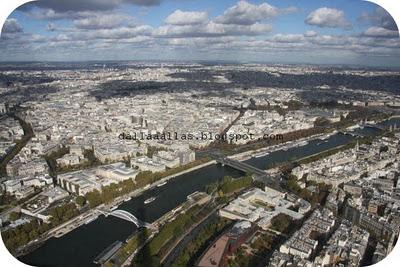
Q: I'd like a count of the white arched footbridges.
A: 1